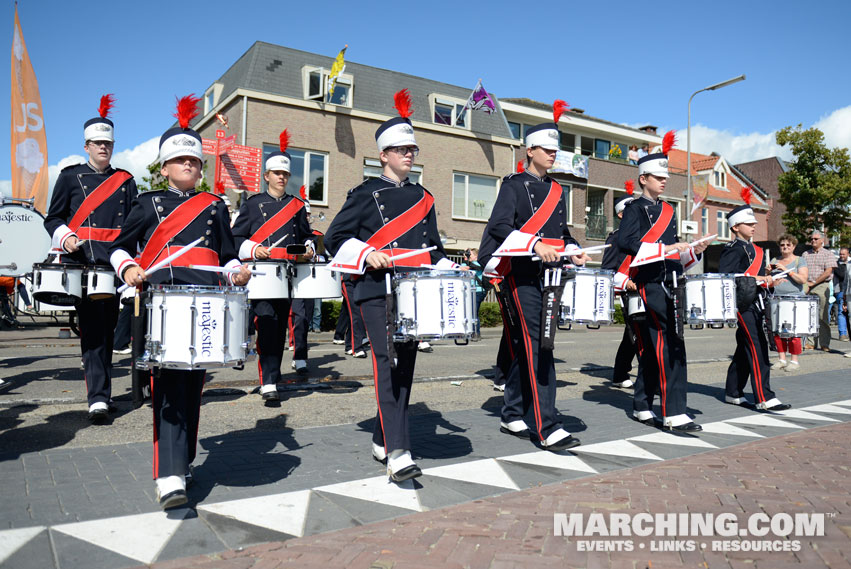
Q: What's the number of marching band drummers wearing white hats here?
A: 8